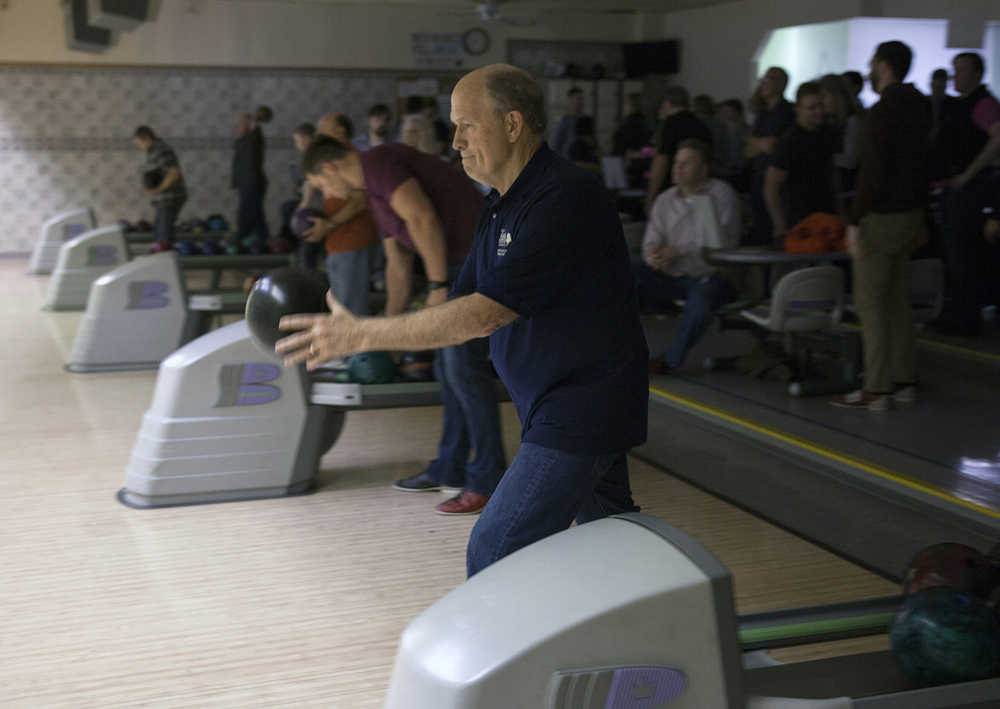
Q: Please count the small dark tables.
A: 1